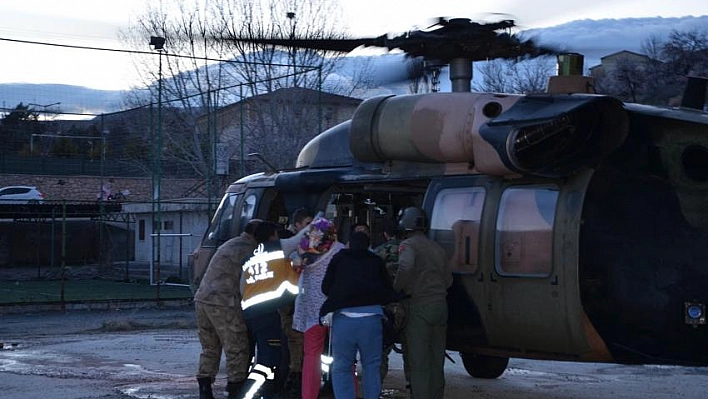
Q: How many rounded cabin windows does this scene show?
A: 2